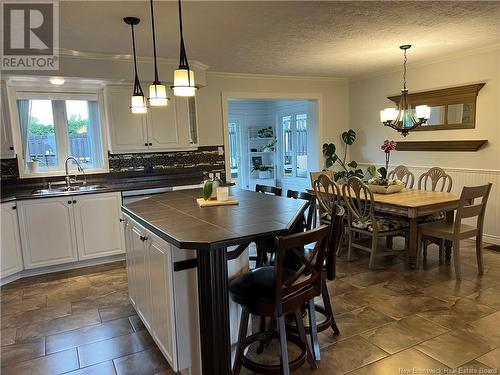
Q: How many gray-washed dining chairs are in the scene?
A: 6